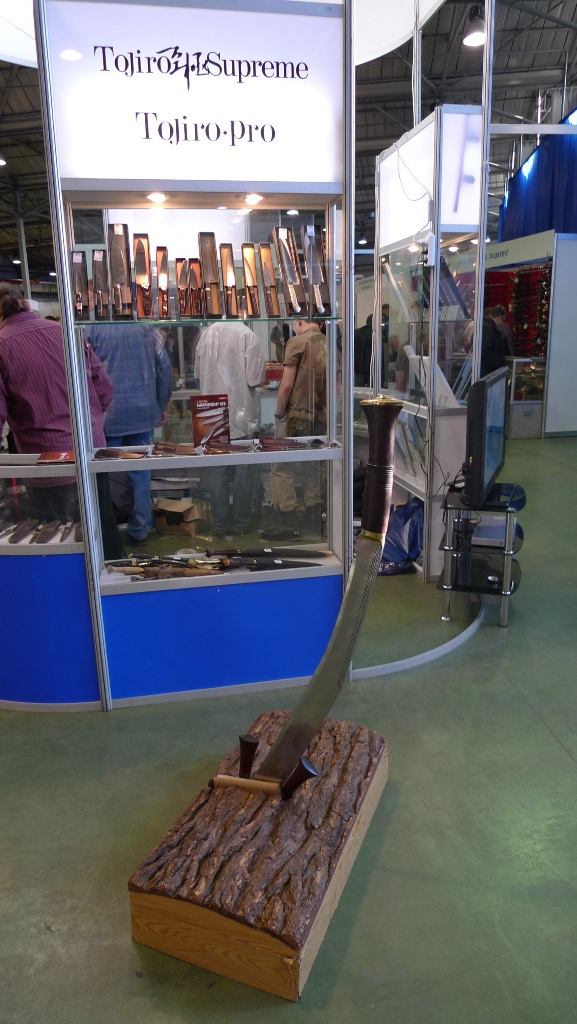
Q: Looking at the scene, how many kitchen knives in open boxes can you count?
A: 13